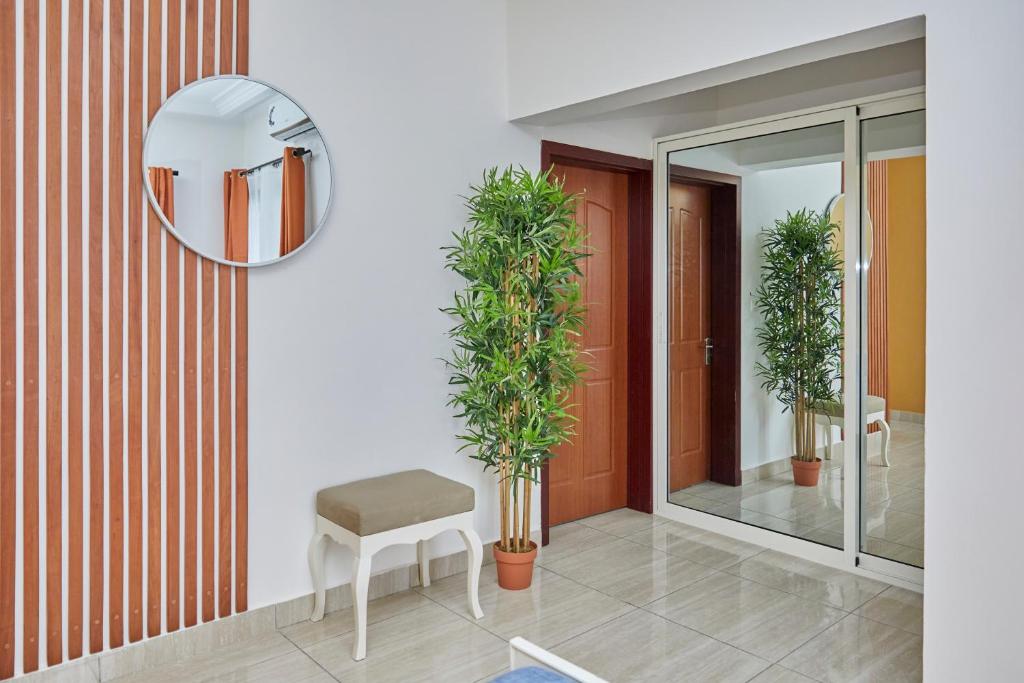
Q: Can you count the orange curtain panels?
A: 3